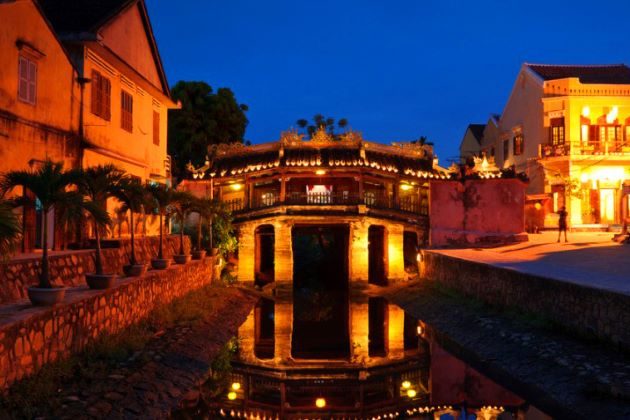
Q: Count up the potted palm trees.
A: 7